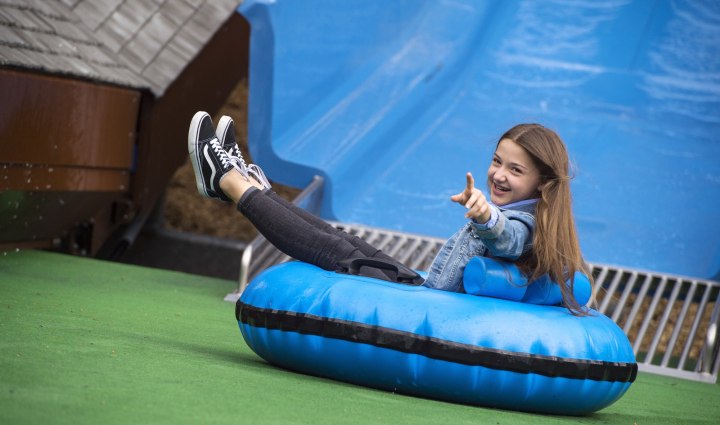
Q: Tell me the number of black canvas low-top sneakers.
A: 2